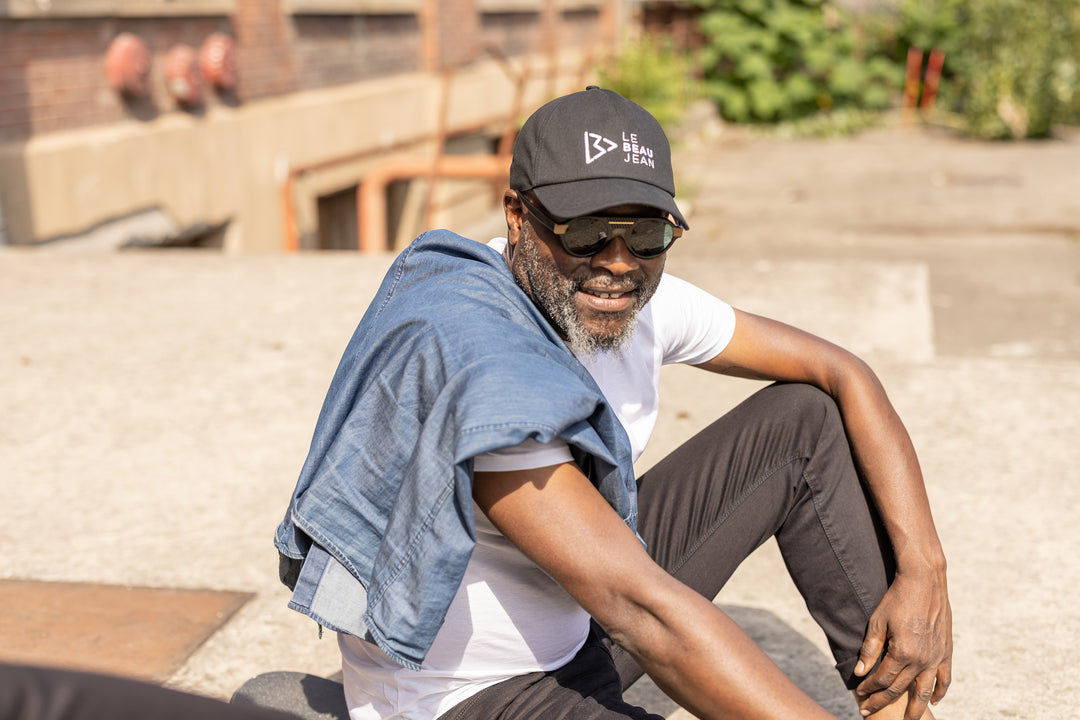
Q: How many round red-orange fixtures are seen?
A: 3